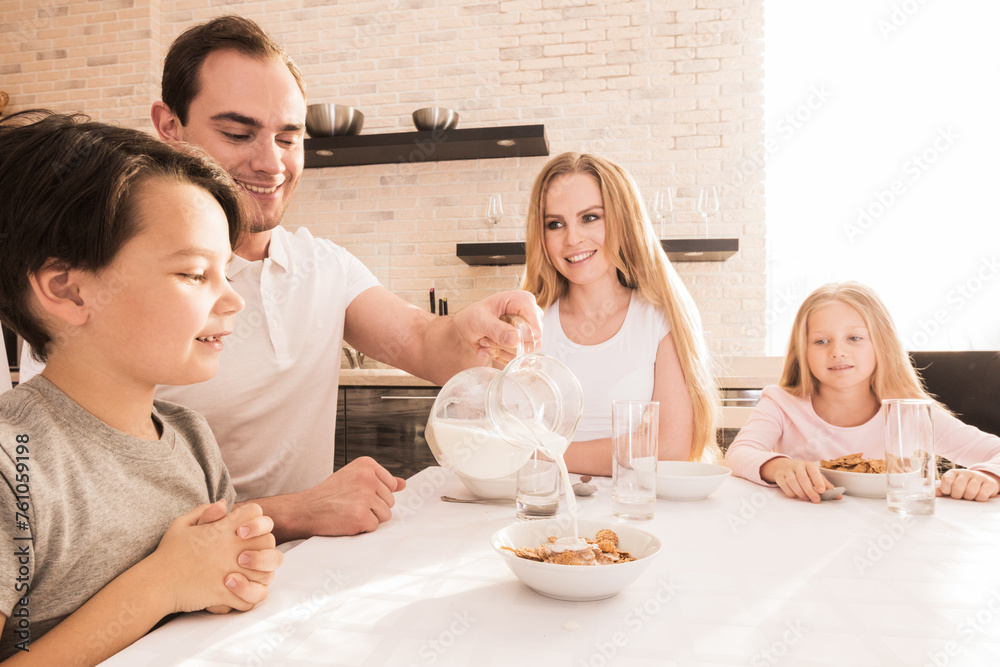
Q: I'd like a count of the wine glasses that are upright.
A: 3